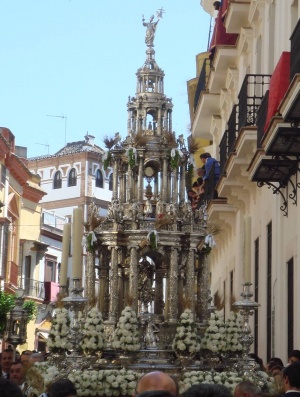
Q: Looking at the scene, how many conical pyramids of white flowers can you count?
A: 6